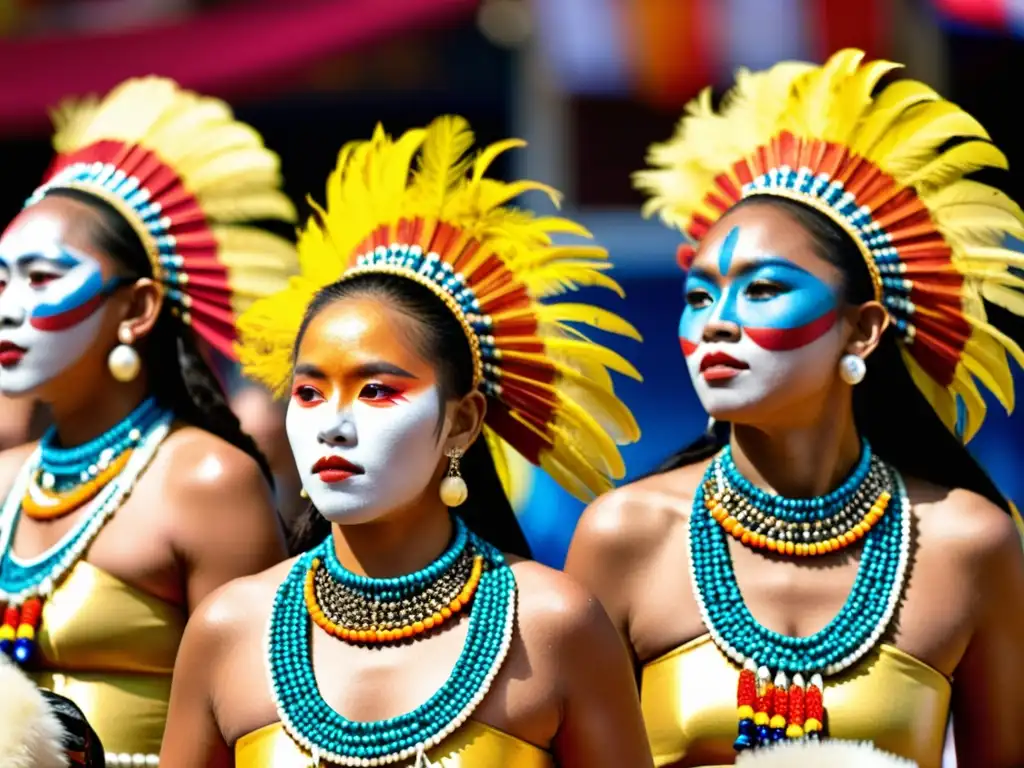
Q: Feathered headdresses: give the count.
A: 3